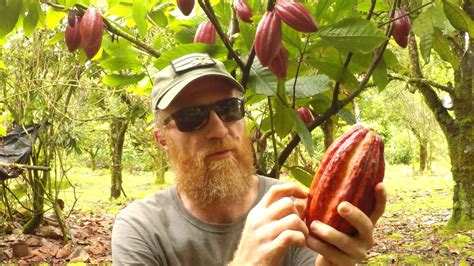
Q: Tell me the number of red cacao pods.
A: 11